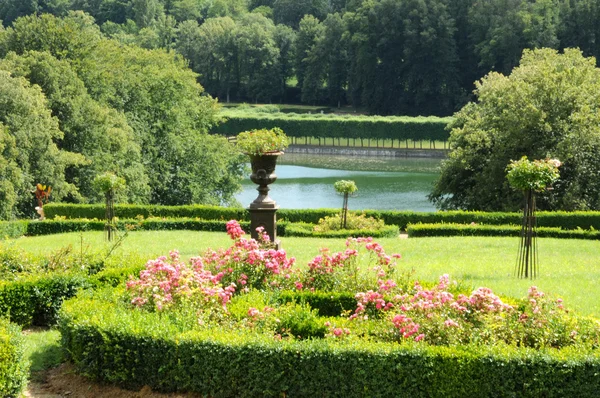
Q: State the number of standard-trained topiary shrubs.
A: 3